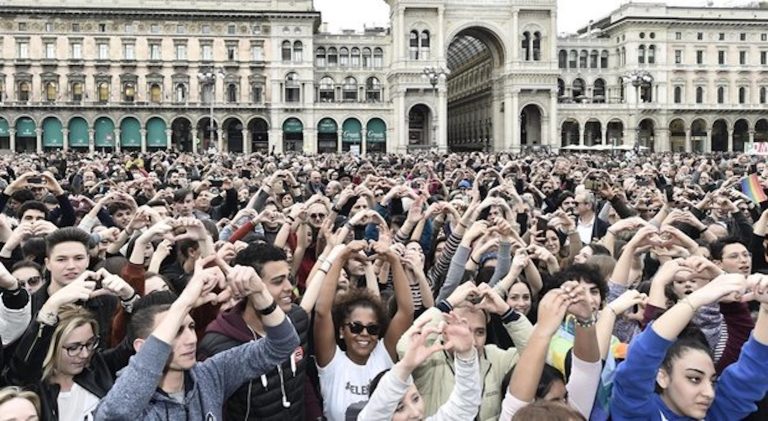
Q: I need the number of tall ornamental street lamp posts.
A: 3